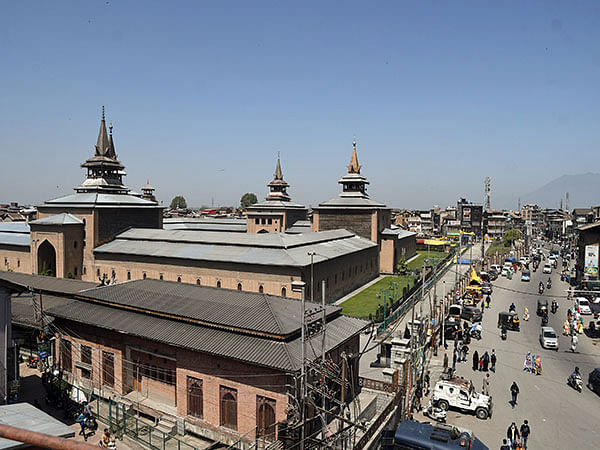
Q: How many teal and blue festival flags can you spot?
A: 0